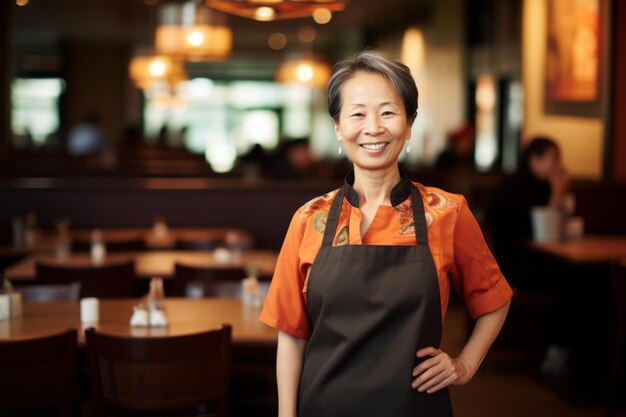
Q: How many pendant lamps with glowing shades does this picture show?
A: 4